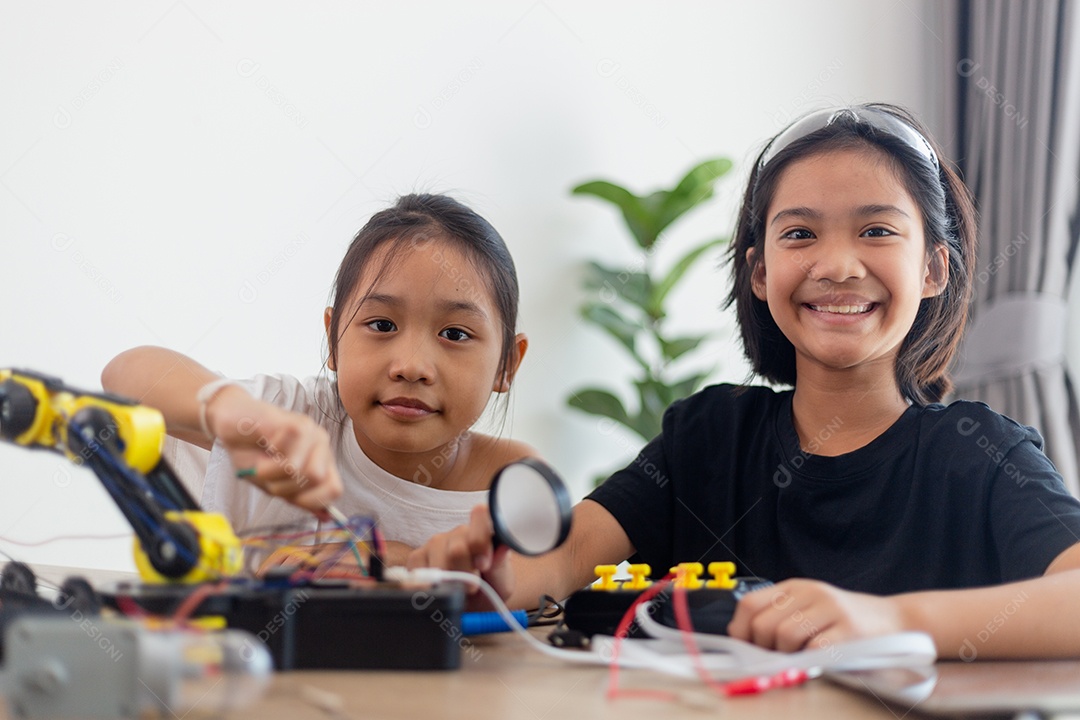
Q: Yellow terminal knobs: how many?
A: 4